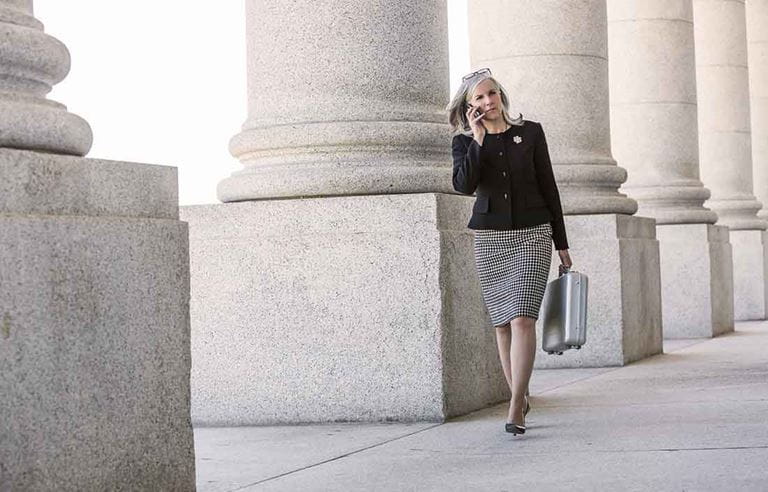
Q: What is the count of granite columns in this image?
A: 6